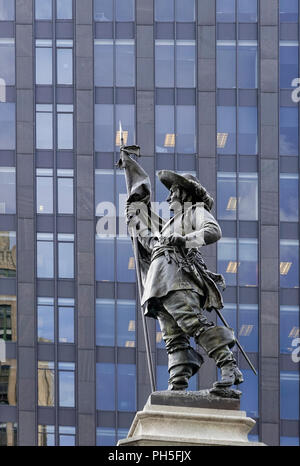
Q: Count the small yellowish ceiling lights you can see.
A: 12